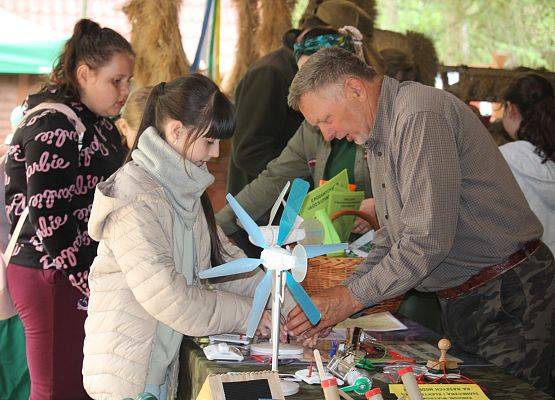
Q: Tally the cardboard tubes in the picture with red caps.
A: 3